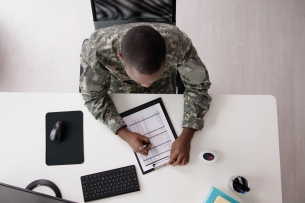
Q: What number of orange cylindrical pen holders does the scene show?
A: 0